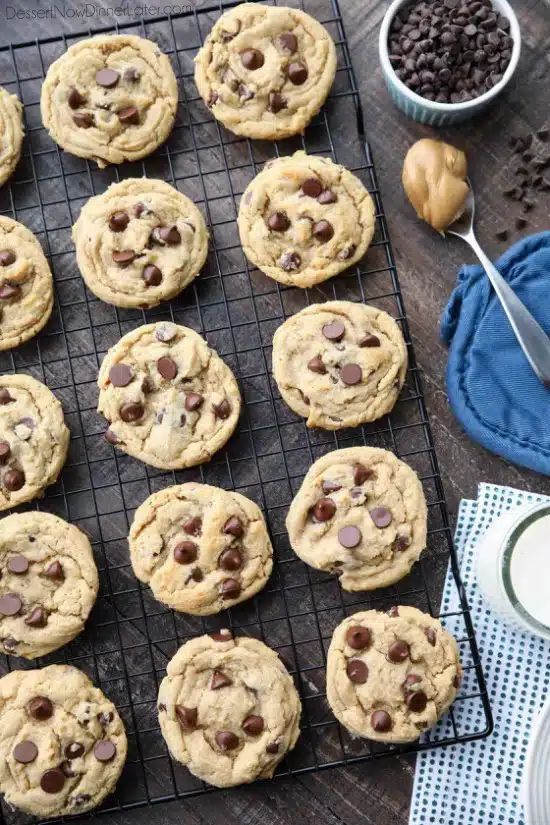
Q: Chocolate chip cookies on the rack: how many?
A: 15